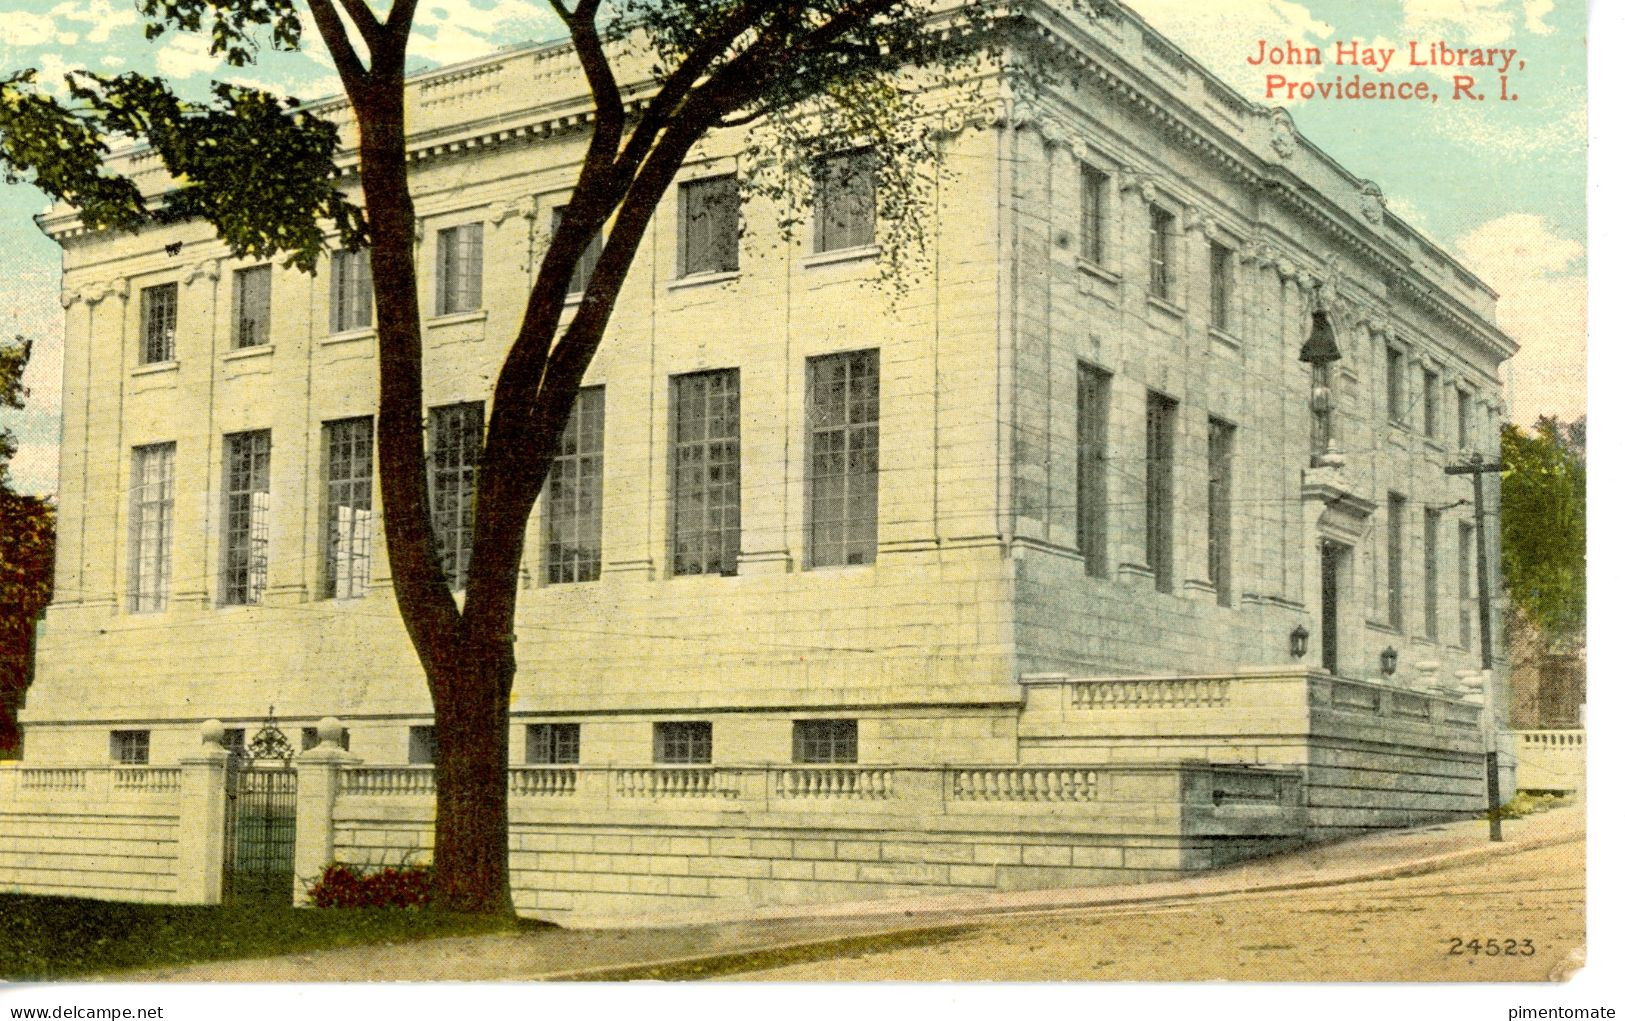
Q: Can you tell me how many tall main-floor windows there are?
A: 13